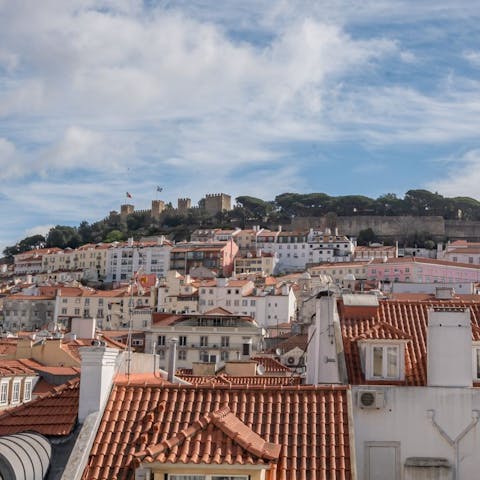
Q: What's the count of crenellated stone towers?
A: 4